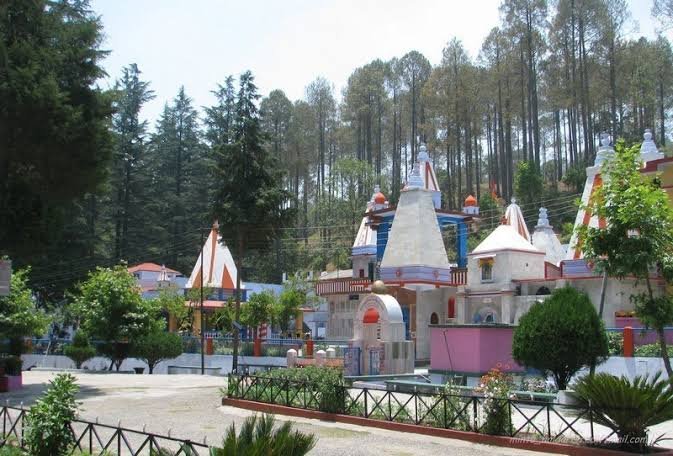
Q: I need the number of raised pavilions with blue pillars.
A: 1